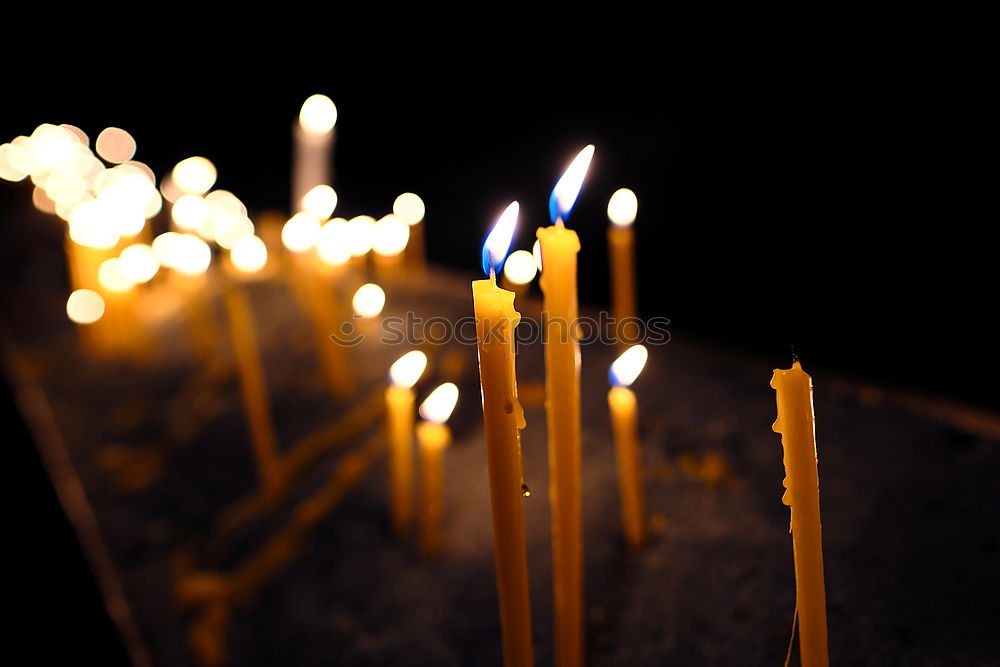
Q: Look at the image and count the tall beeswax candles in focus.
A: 3